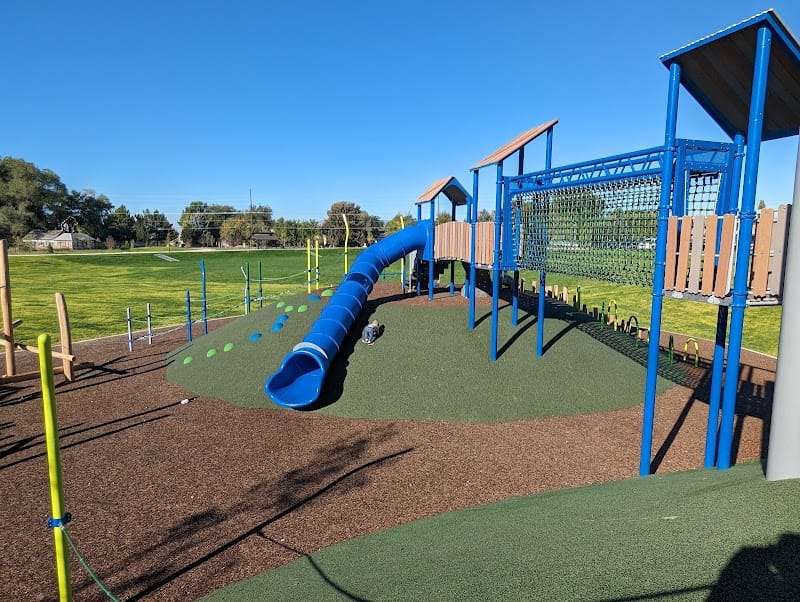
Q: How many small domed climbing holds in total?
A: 11